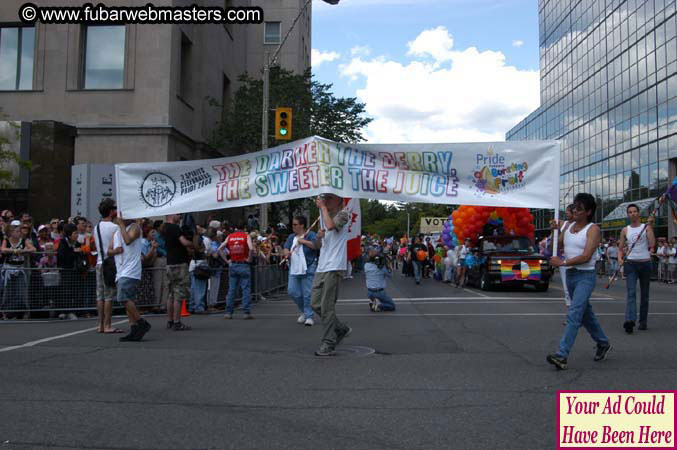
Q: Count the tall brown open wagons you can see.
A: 0